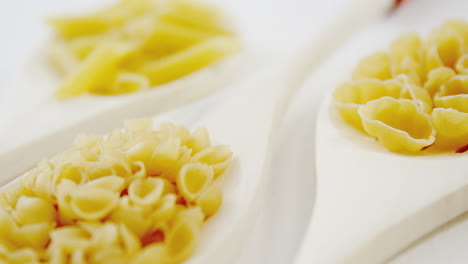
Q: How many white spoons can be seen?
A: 3